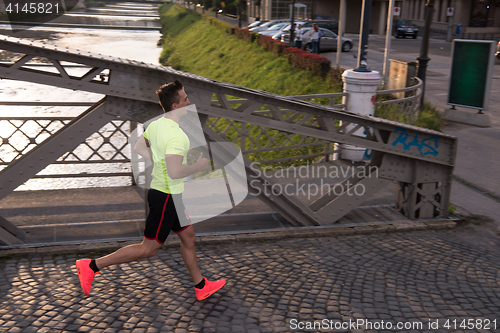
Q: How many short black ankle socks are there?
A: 2